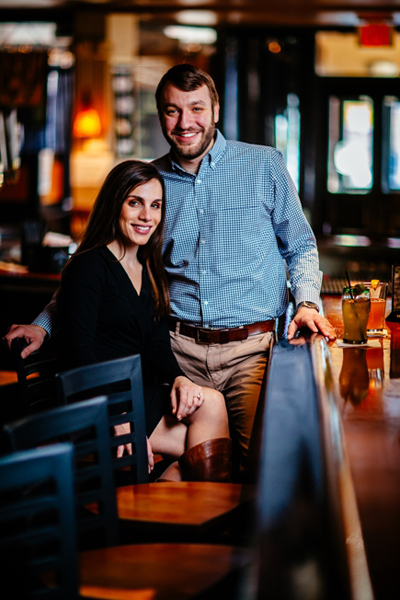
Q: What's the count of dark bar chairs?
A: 4